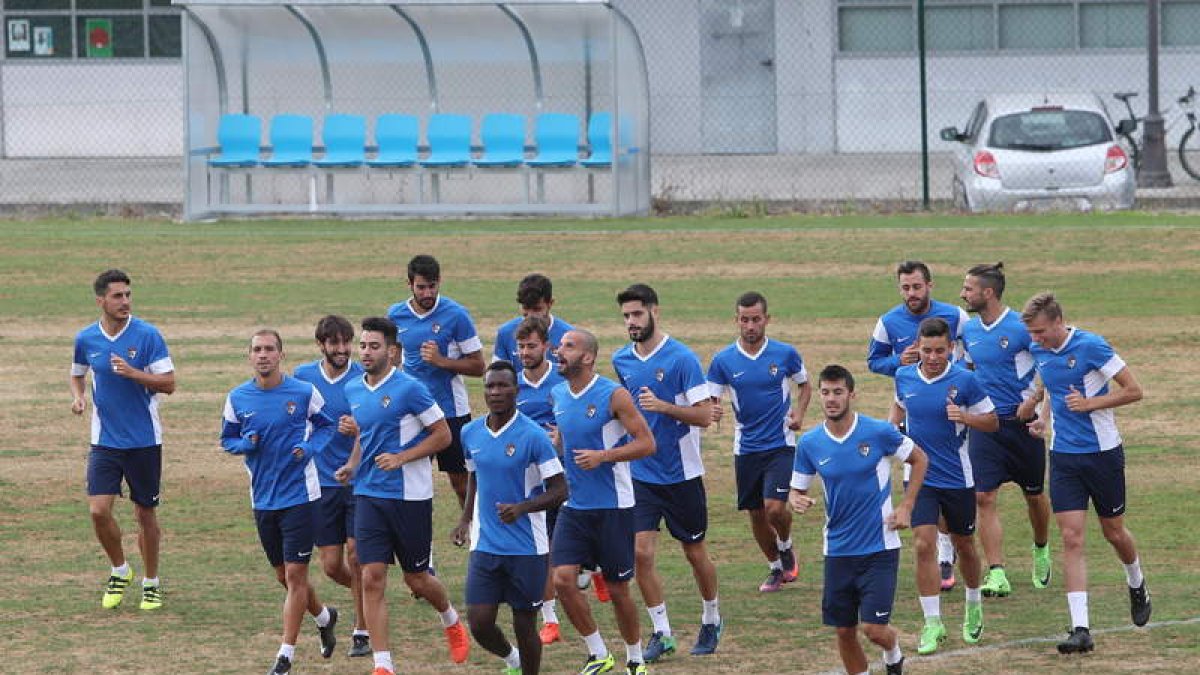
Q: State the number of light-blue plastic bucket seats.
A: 8